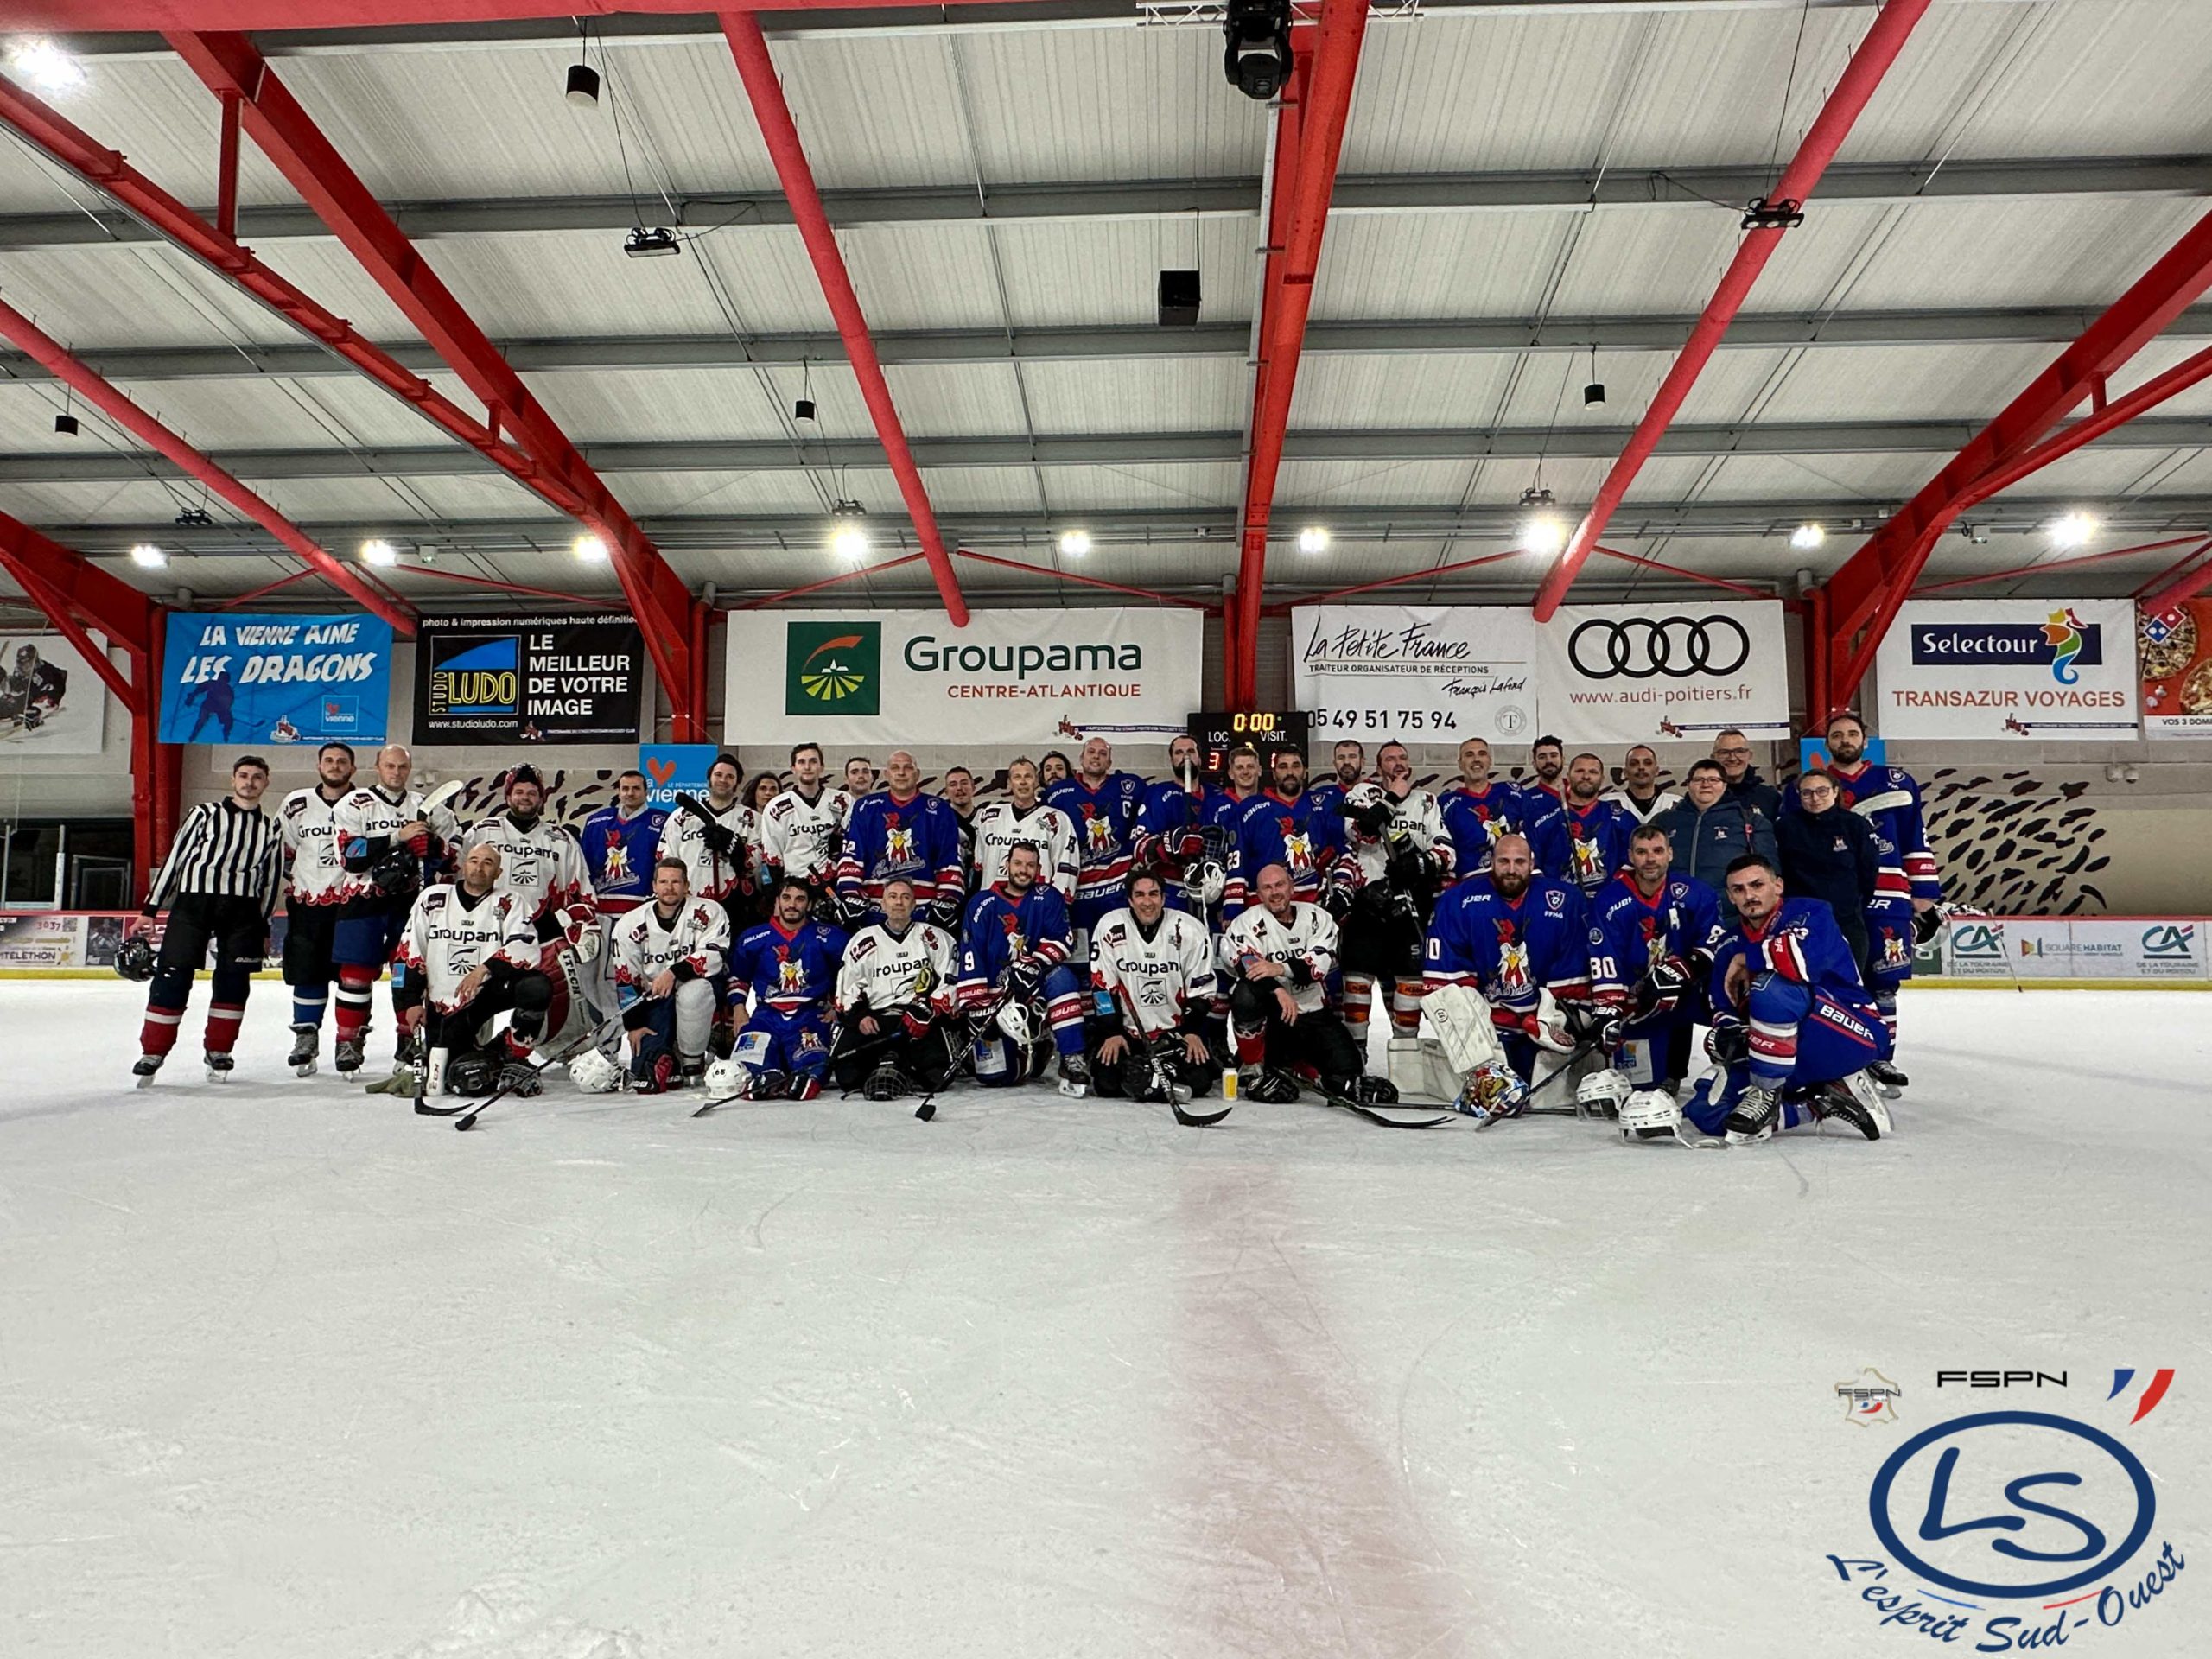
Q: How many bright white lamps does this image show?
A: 10